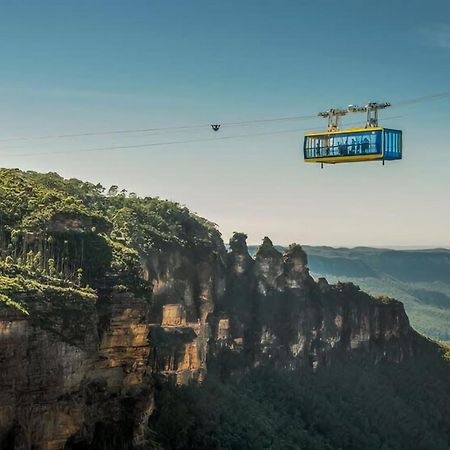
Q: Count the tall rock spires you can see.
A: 3